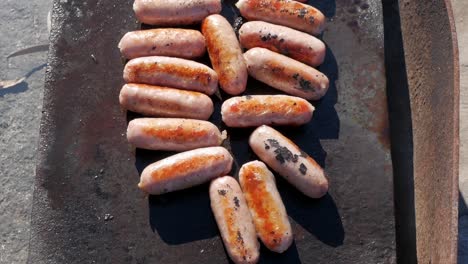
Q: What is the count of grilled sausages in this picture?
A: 14